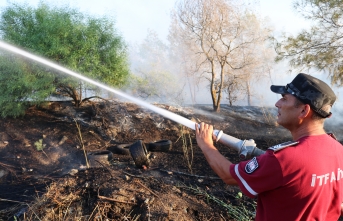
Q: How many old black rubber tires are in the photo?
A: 4